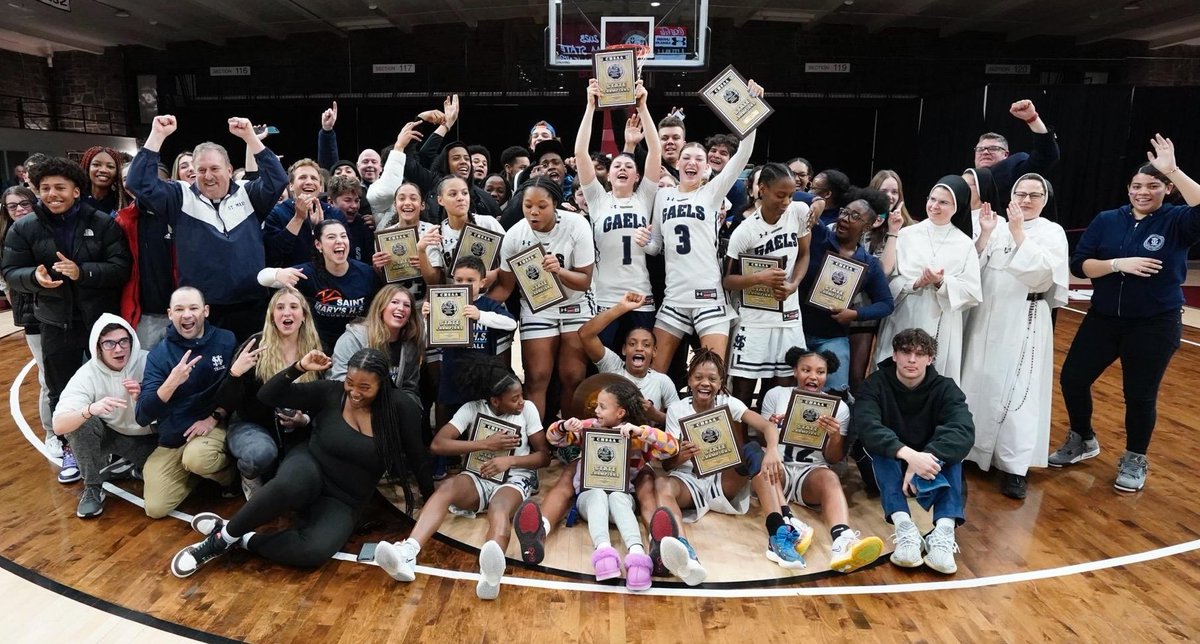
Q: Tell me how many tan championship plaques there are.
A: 12